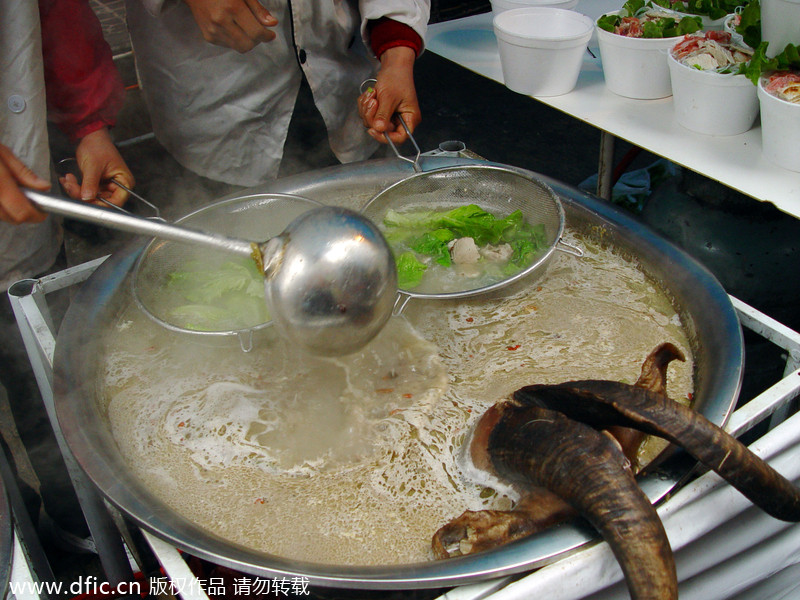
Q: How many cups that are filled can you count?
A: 5